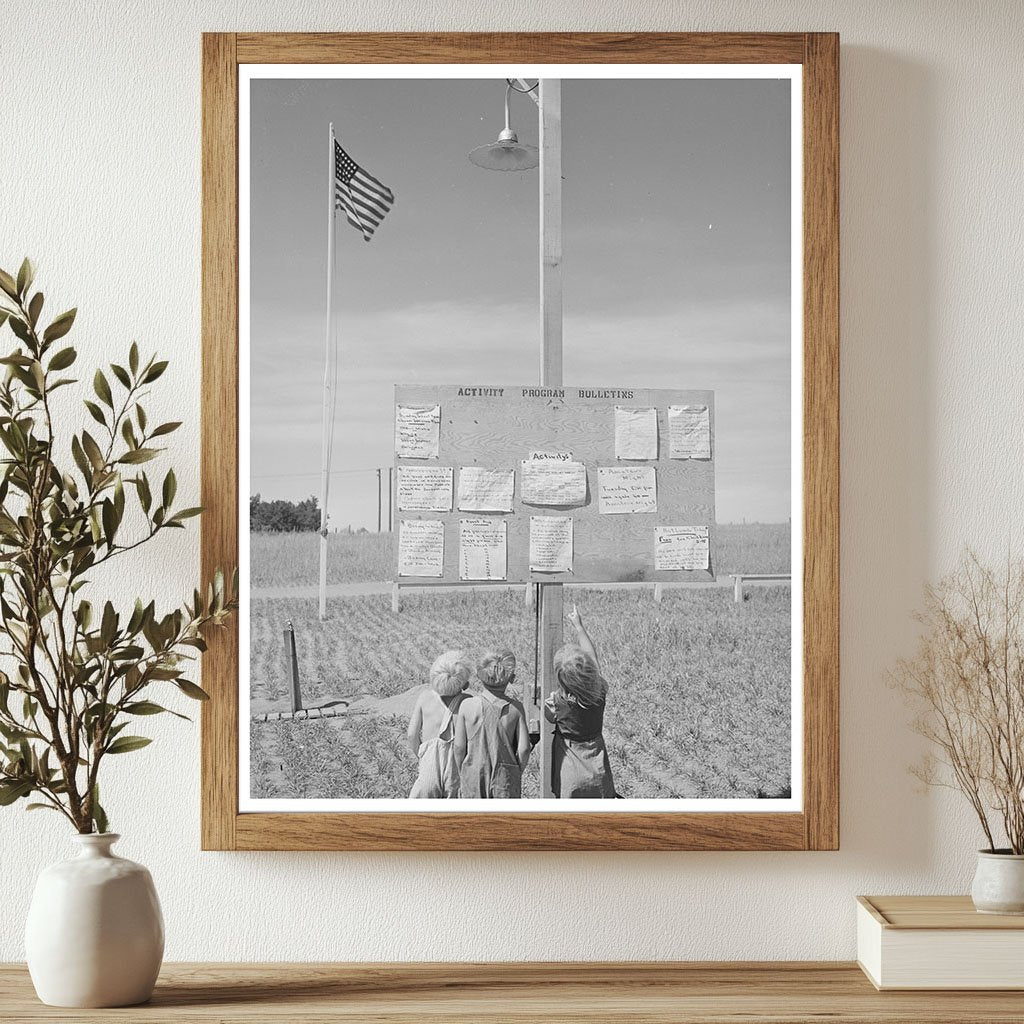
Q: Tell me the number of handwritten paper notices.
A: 11